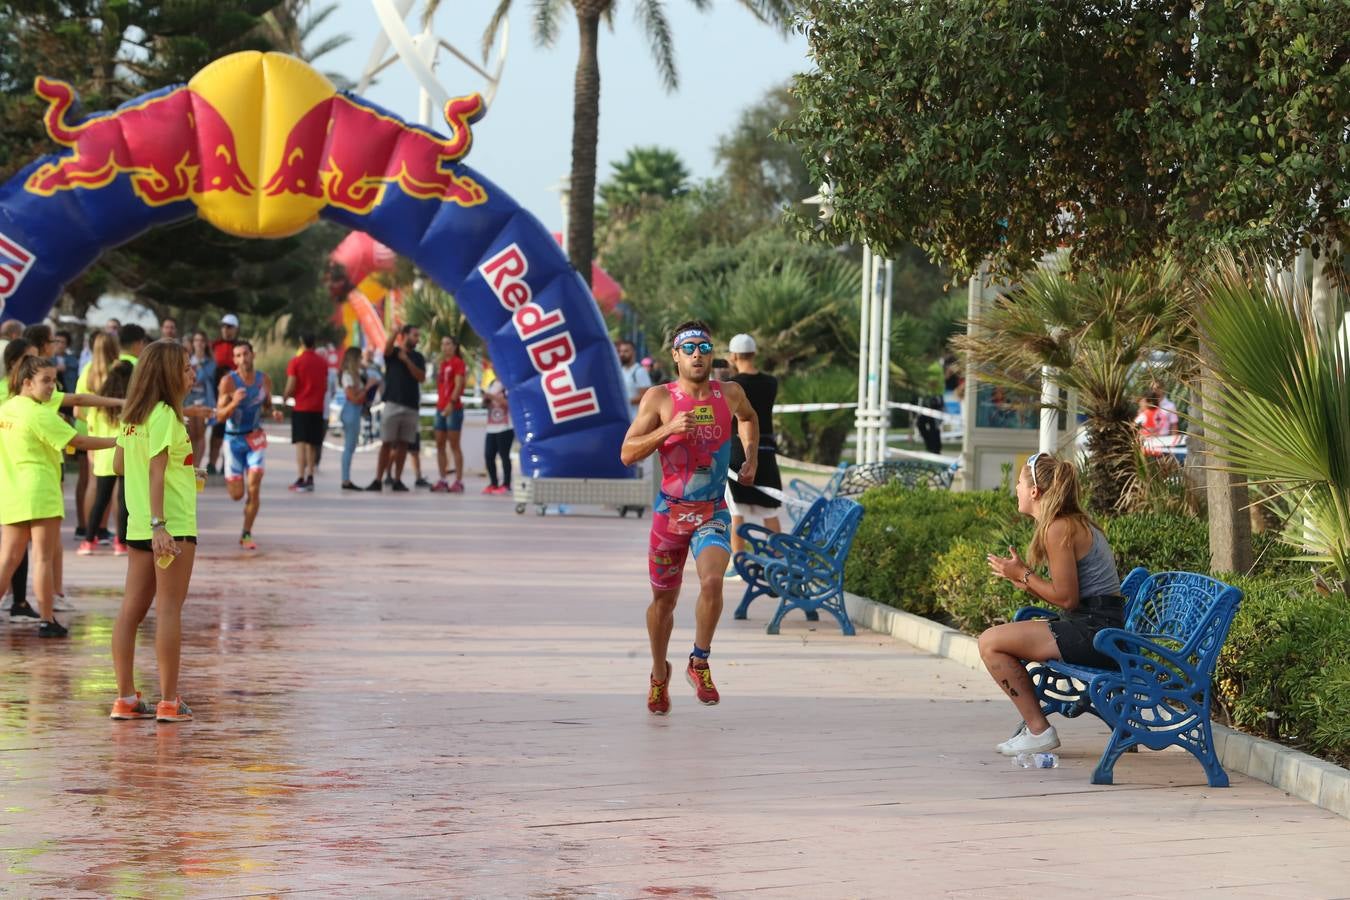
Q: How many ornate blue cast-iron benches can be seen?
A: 3